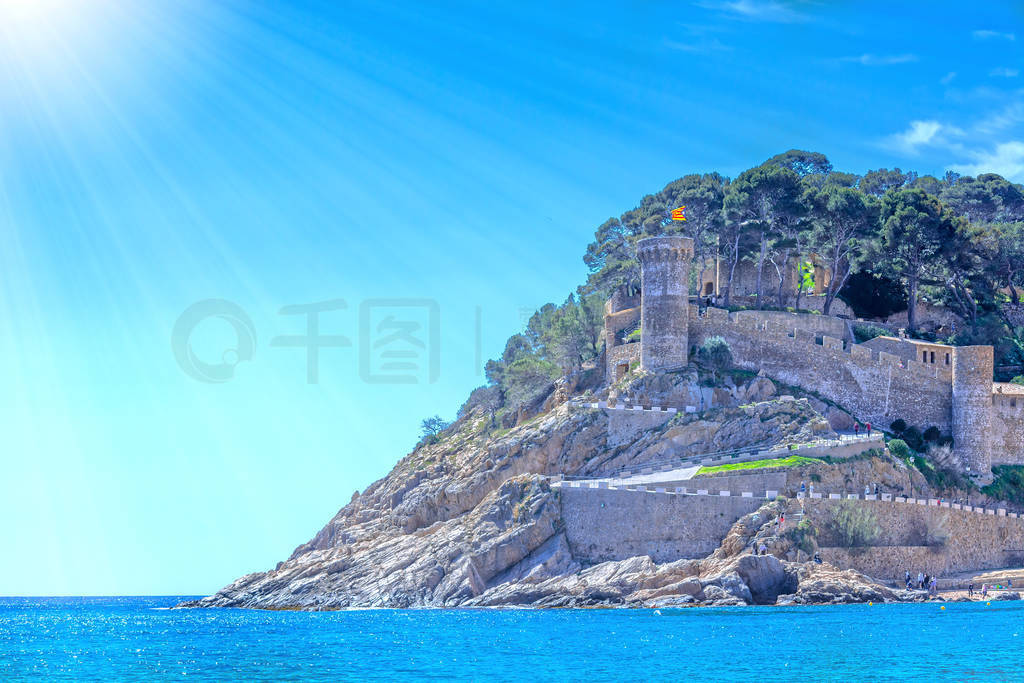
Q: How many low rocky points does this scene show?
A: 1